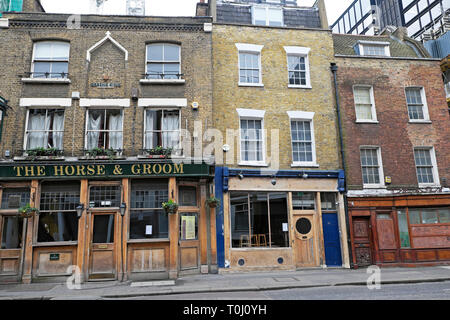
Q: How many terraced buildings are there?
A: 3